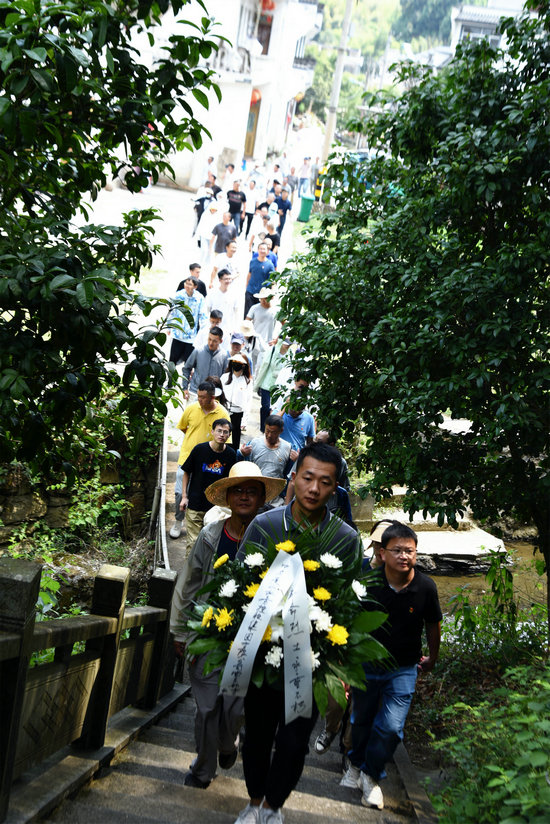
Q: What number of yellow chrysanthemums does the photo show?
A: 11